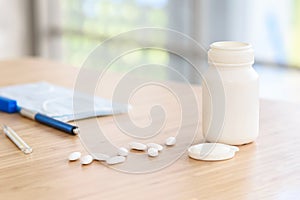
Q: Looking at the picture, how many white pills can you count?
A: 9